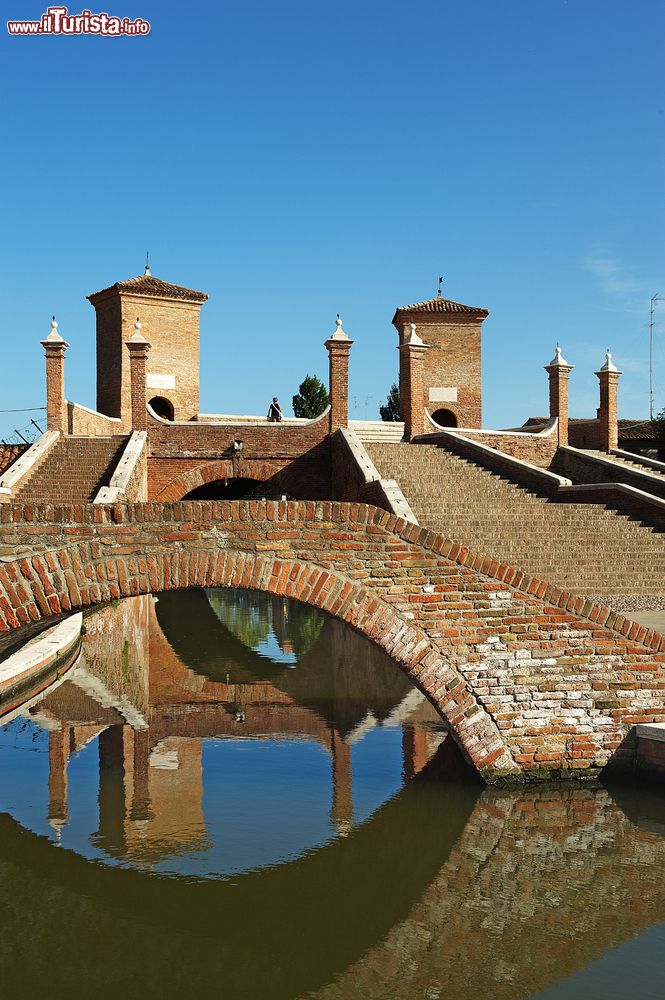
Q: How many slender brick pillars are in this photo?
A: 6